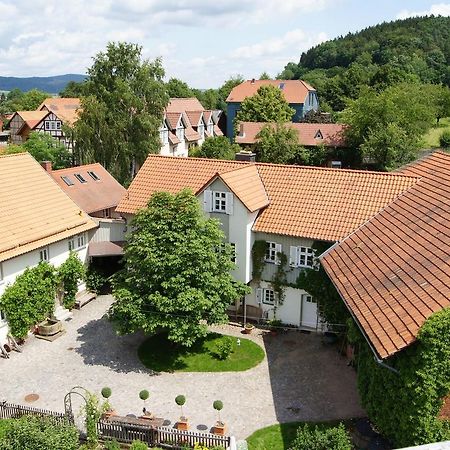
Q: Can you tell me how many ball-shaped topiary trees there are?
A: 4